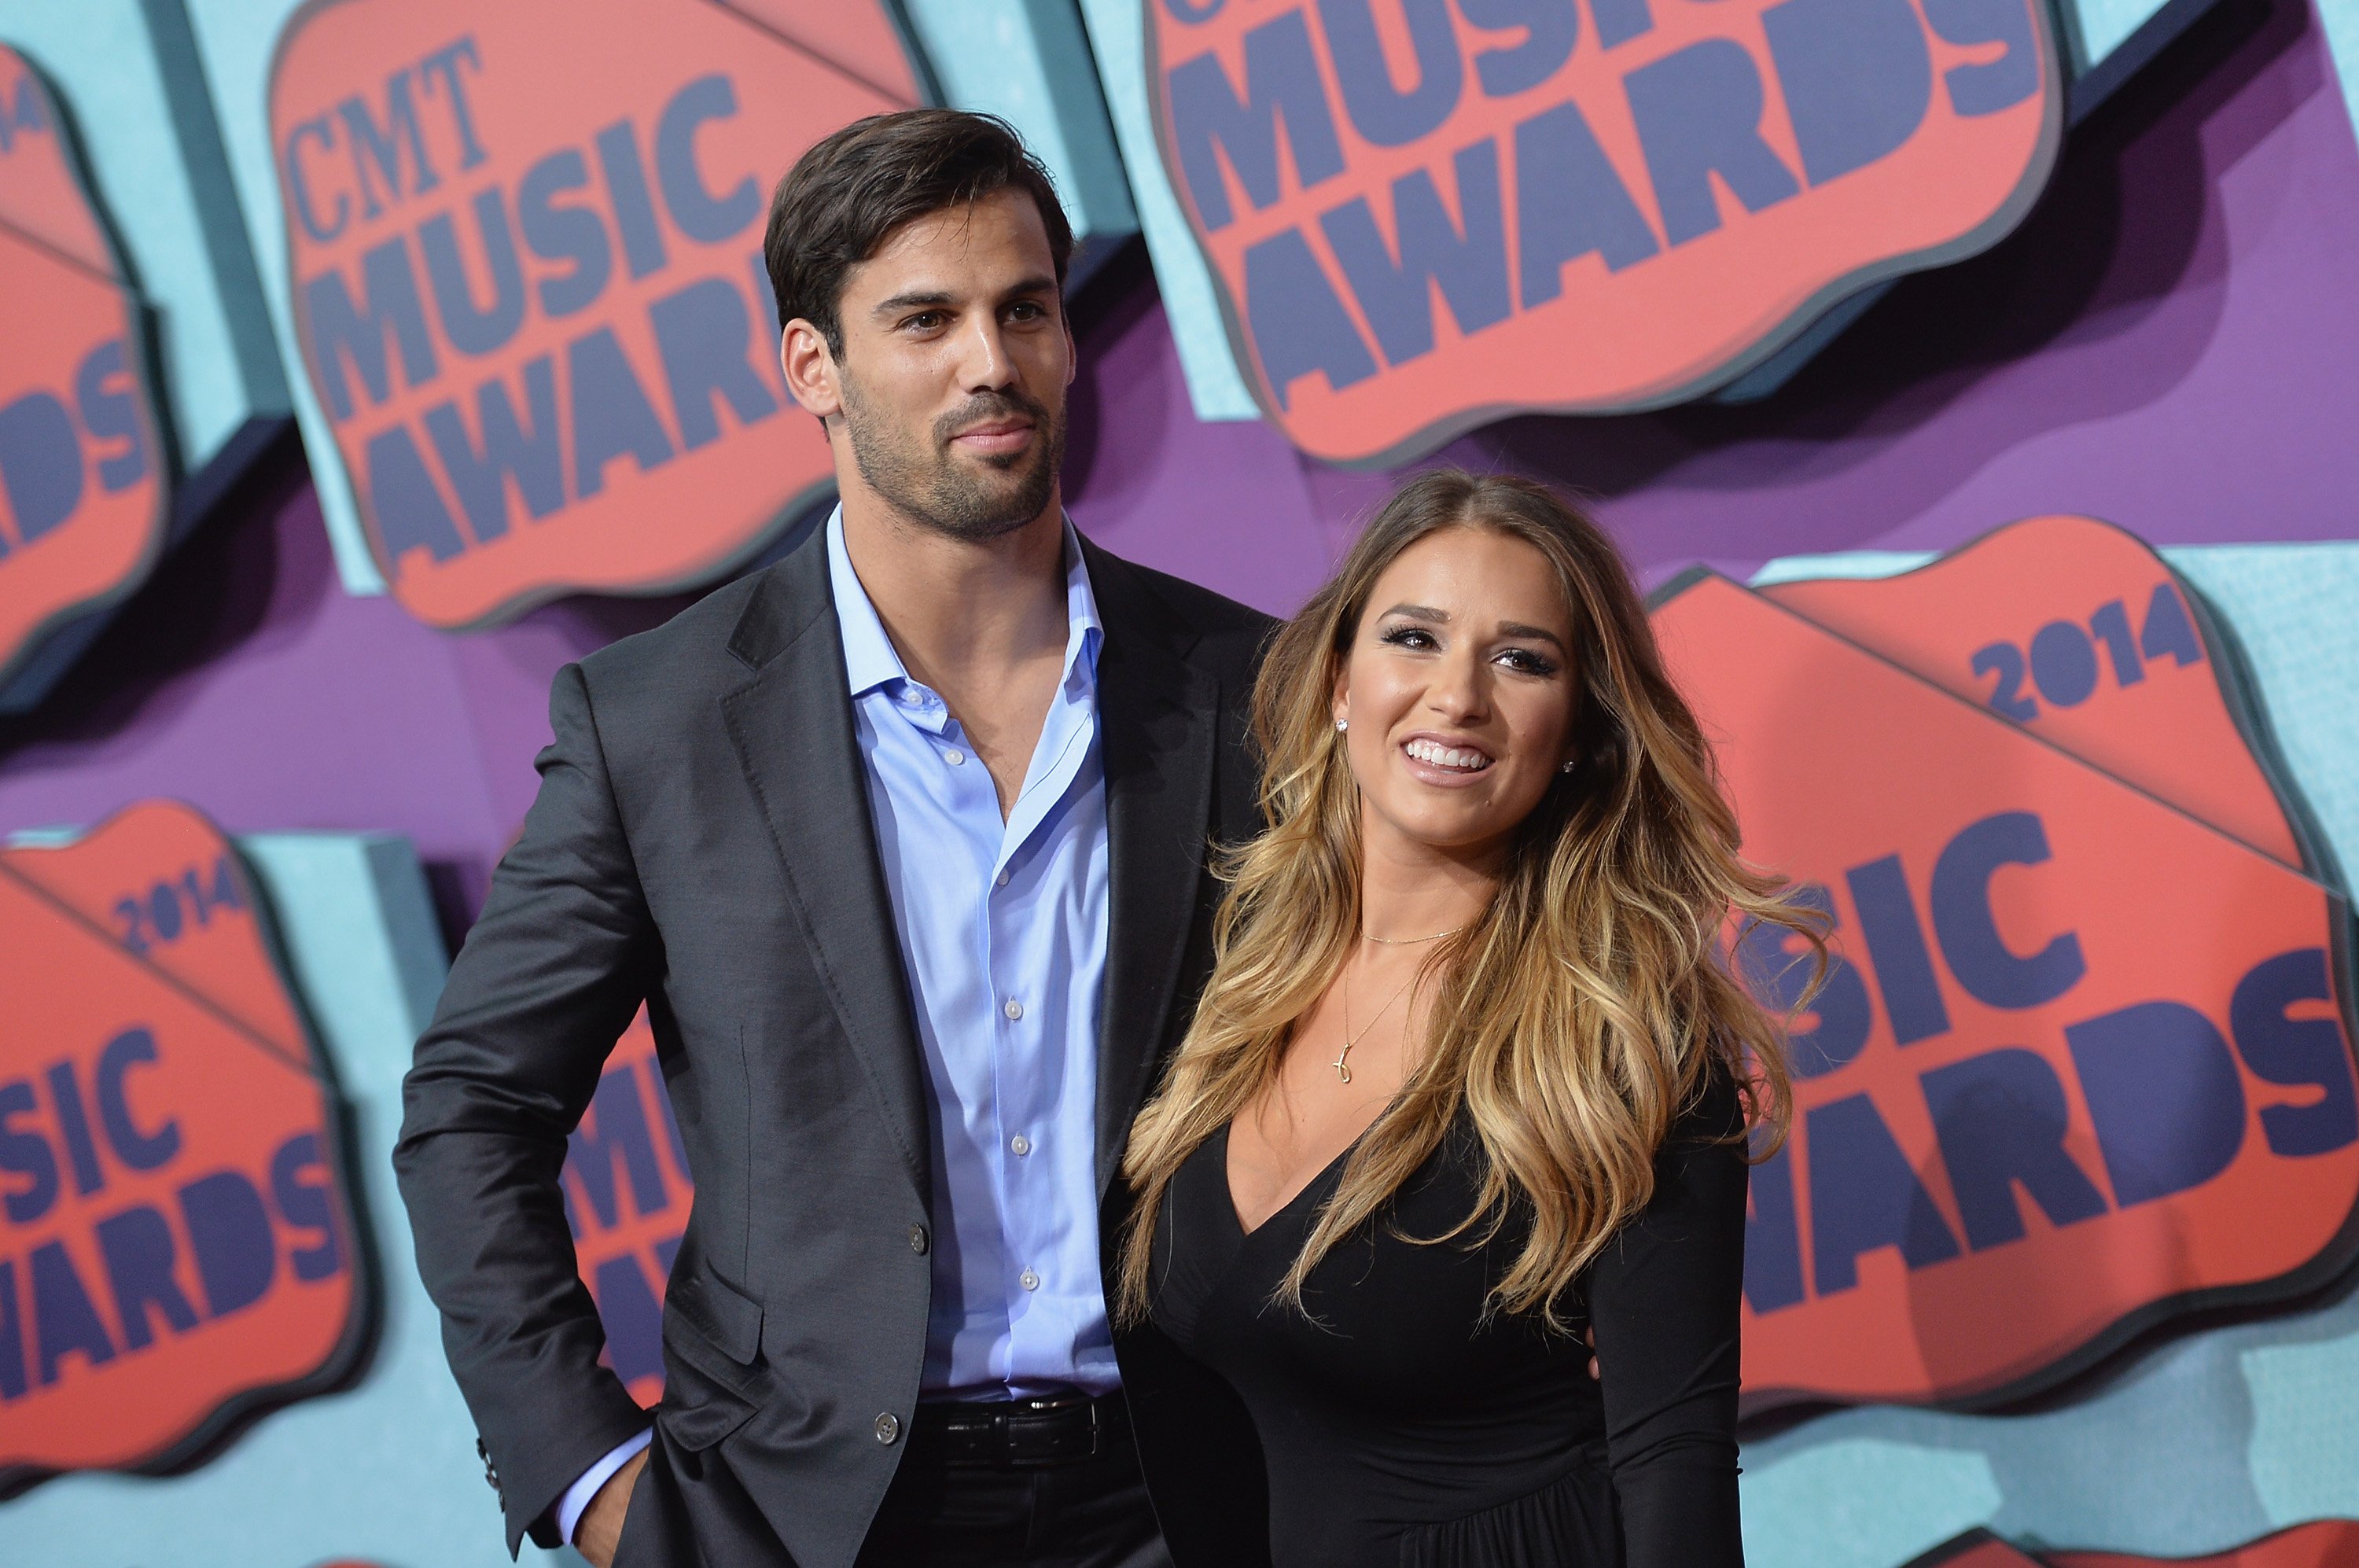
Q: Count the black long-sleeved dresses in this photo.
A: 1